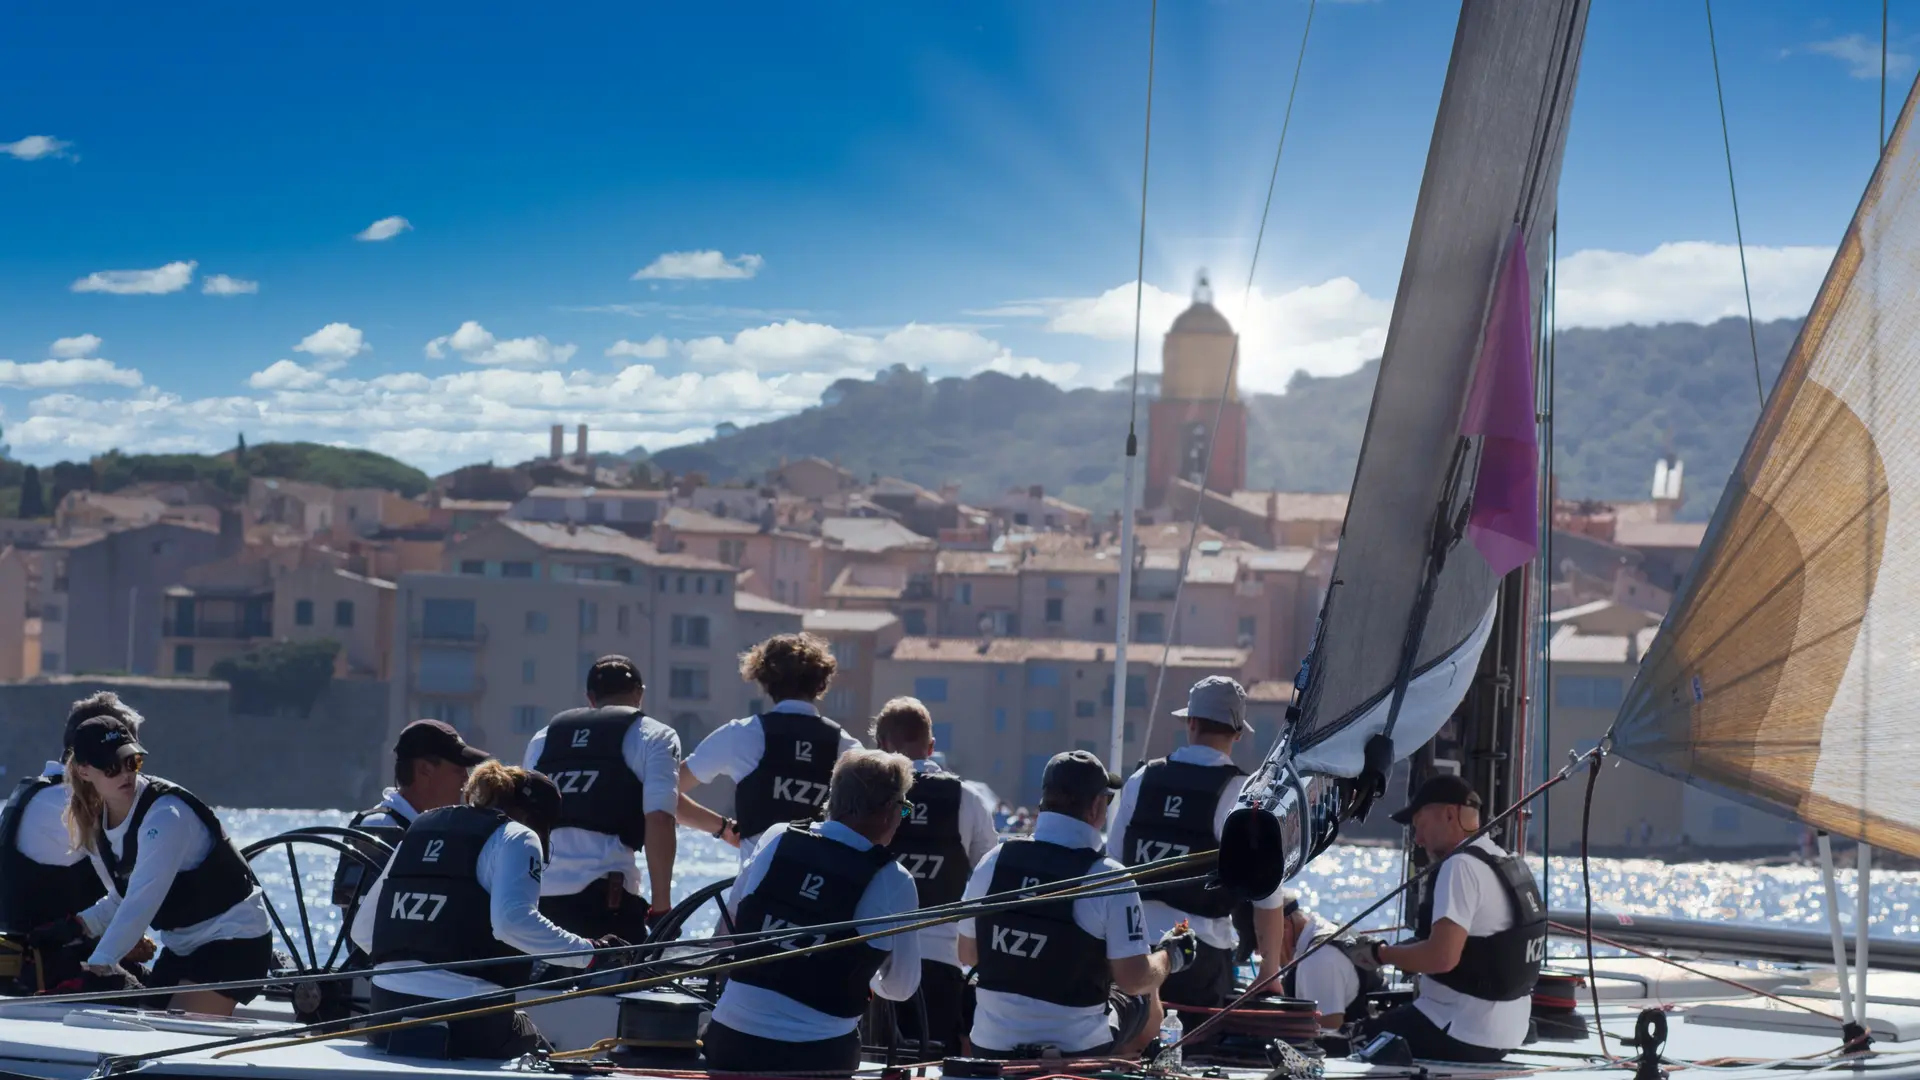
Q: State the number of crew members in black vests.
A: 12